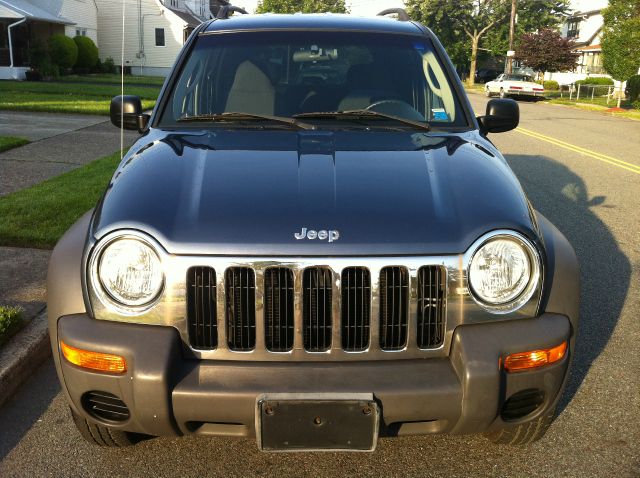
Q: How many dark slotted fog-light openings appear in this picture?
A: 2